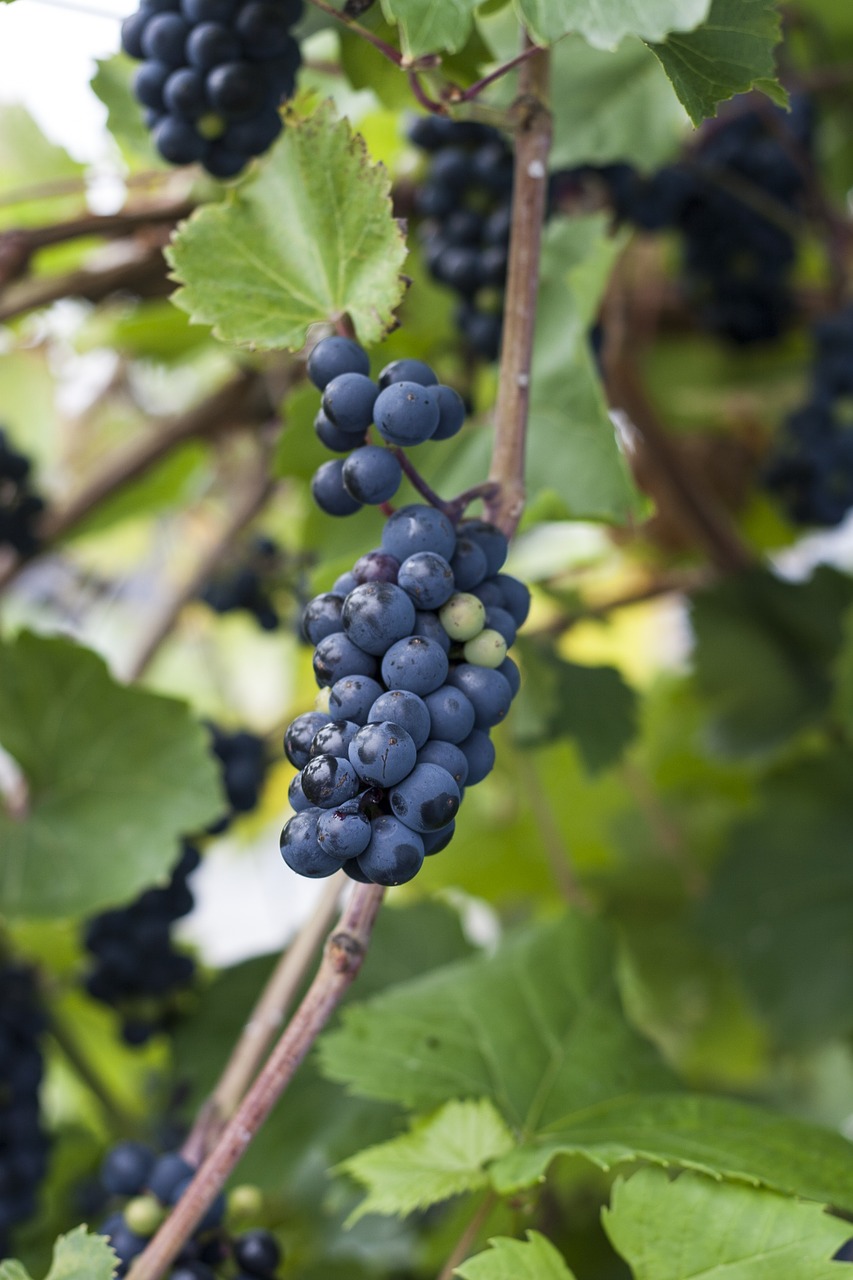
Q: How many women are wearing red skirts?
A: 0